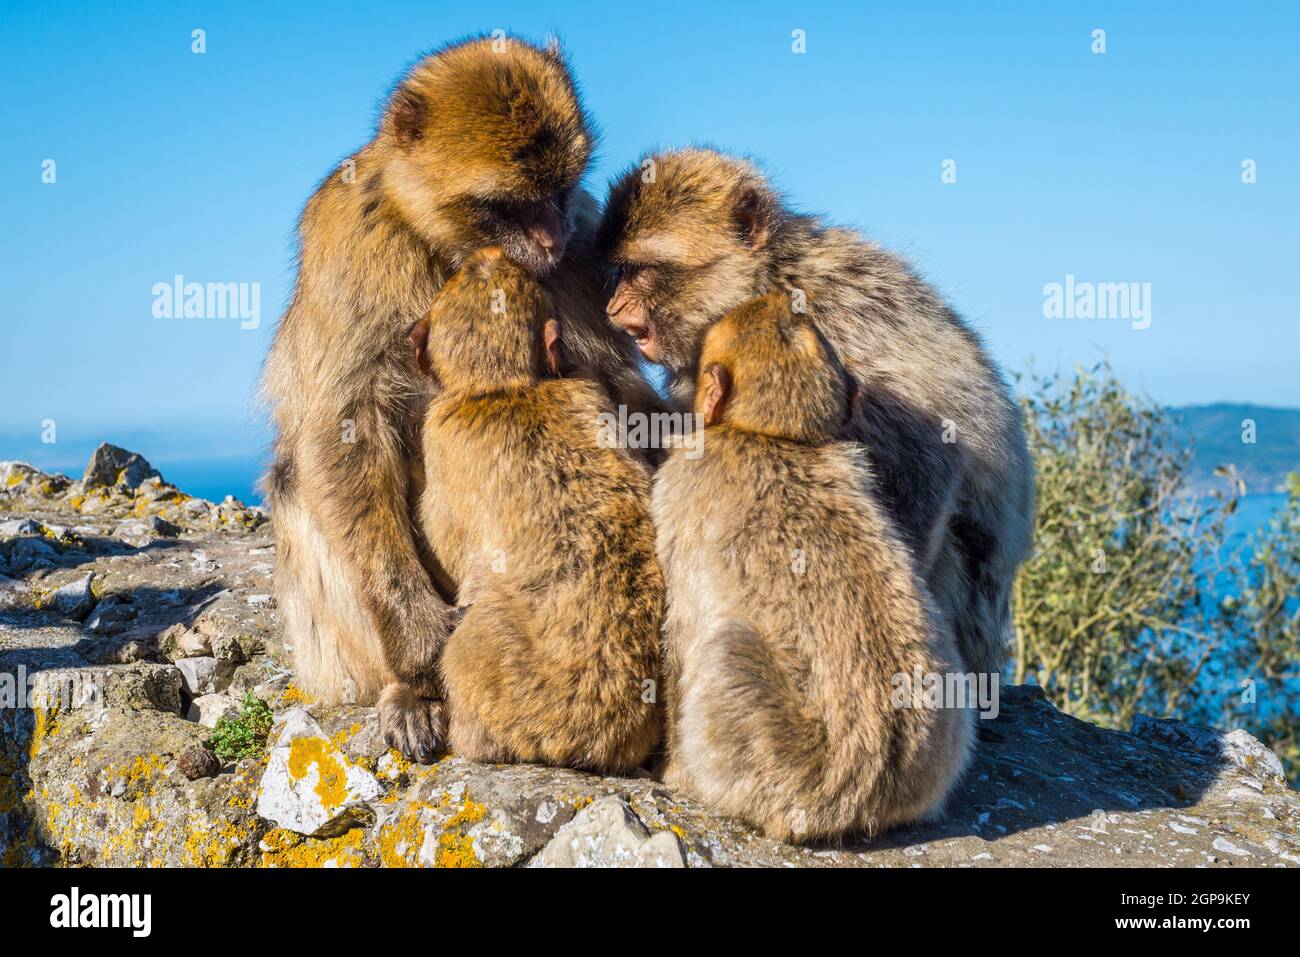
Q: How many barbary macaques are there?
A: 4